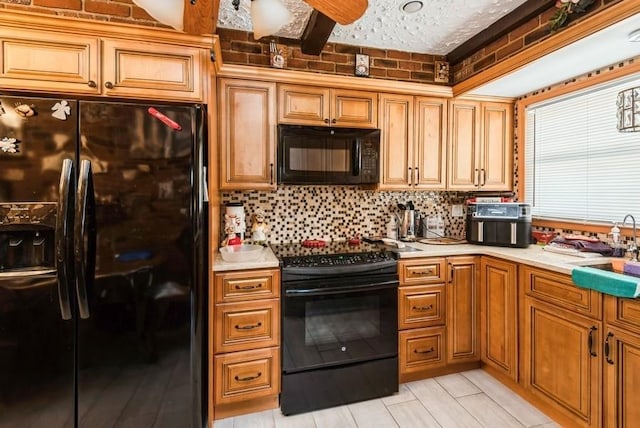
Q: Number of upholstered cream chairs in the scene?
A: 0